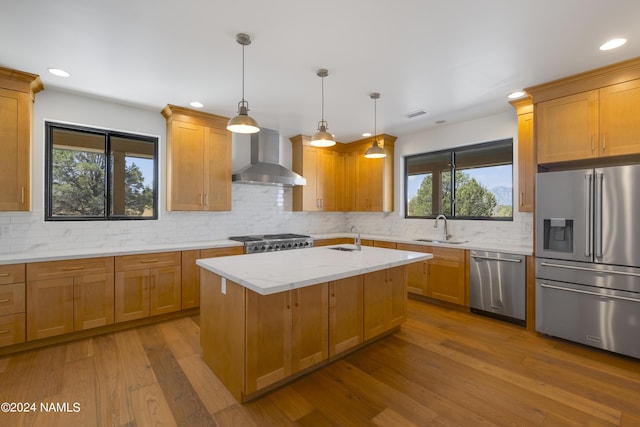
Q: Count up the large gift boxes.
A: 0